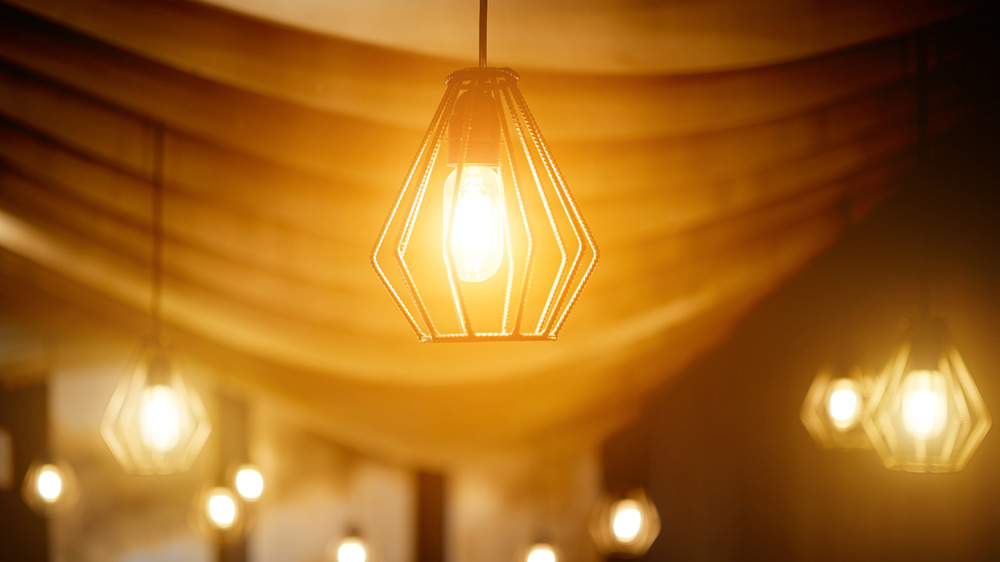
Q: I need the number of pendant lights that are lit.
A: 10